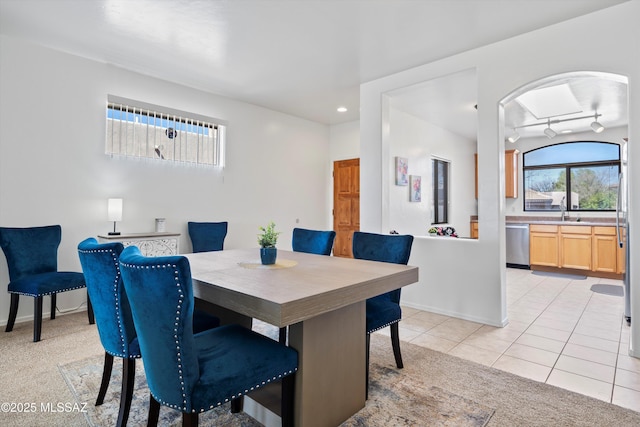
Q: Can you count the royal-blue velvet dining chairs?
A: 6